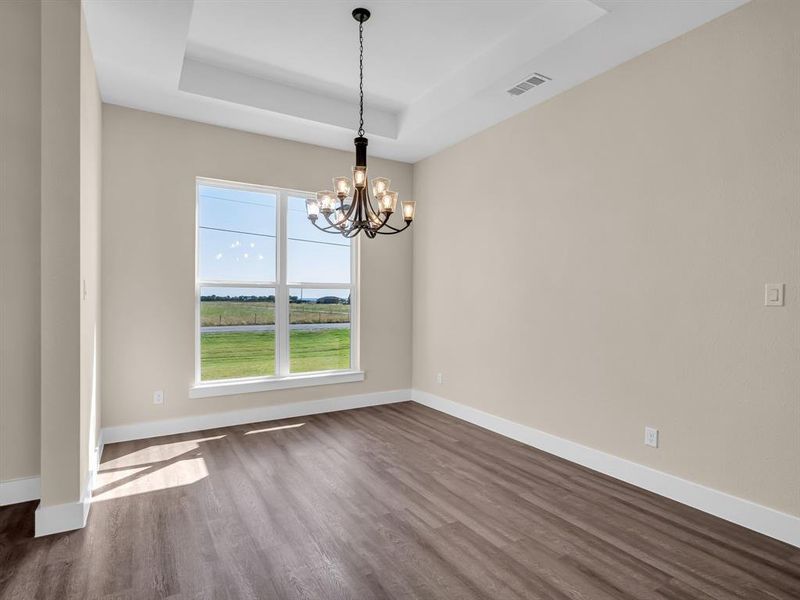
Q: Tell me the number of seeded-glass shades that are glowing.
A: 9